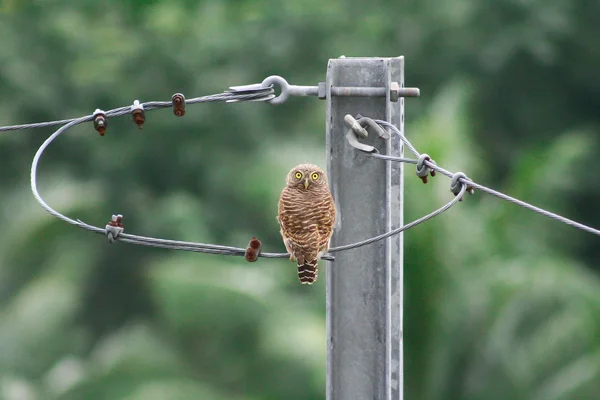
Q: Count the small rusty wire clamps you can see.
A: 7